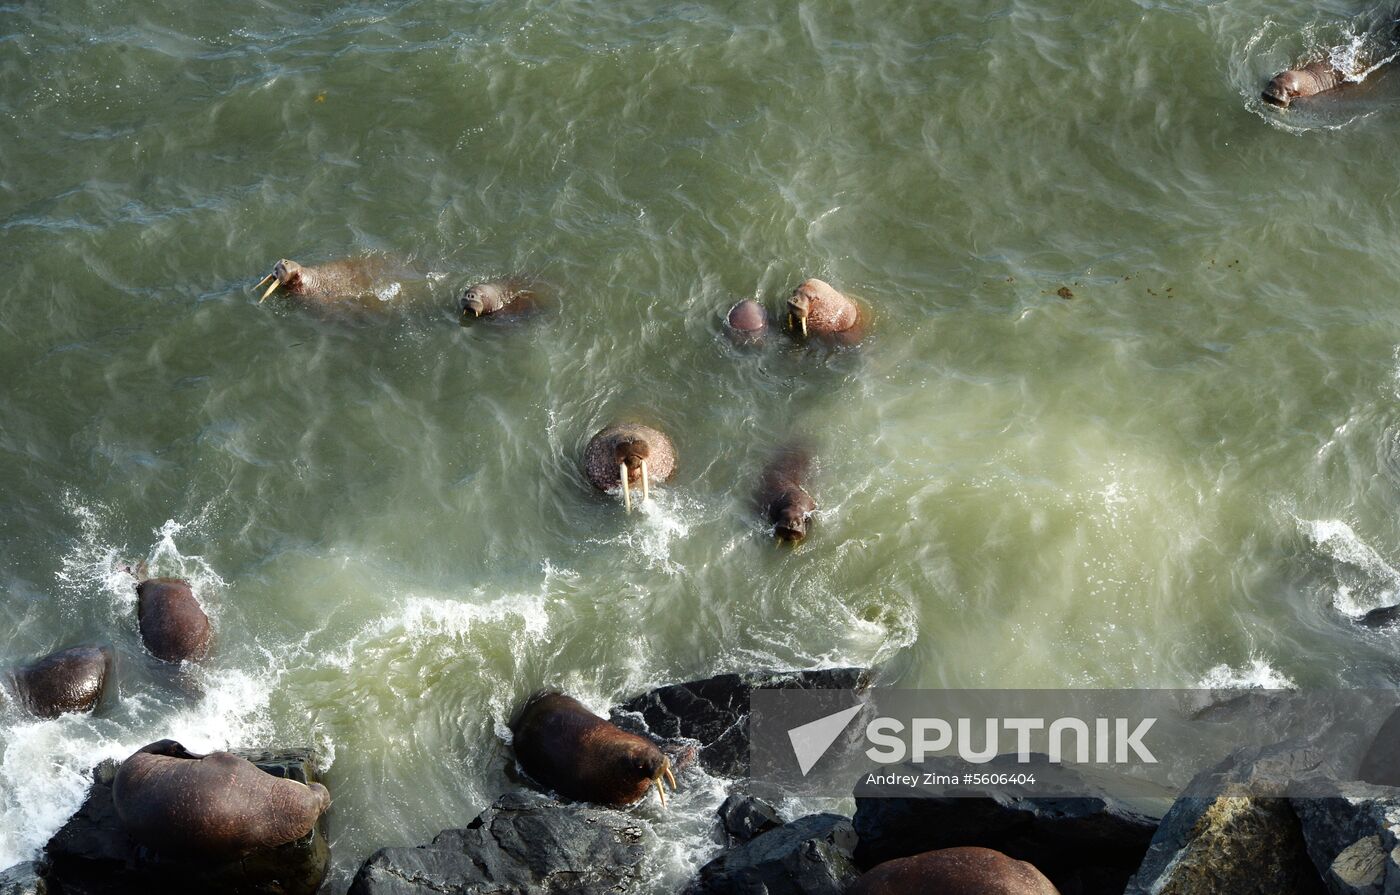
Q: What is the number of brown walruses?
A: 12